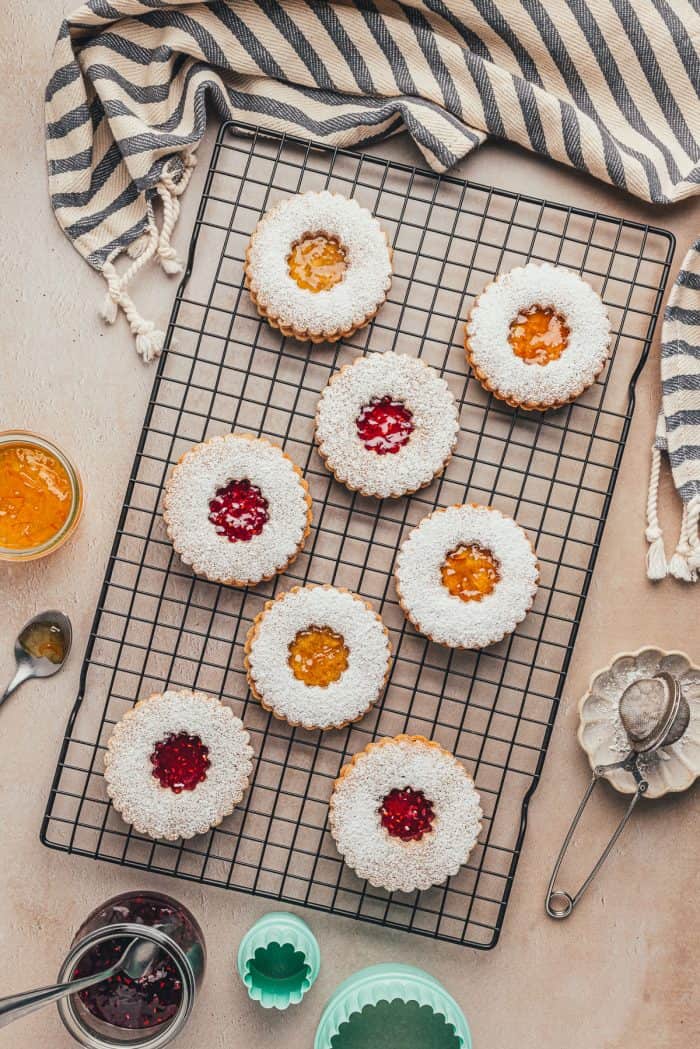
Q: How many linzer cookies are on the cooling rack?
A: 8